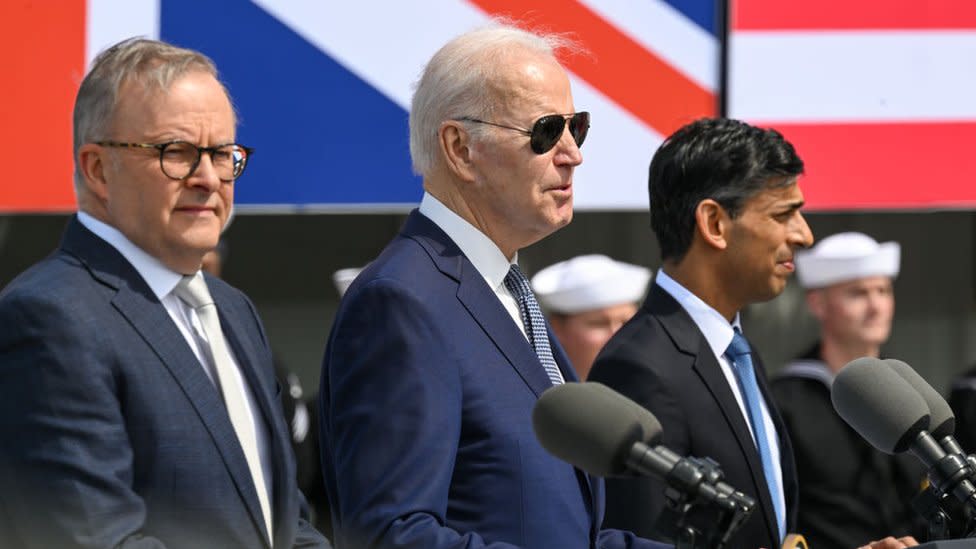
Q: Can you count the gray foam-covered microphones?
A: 4